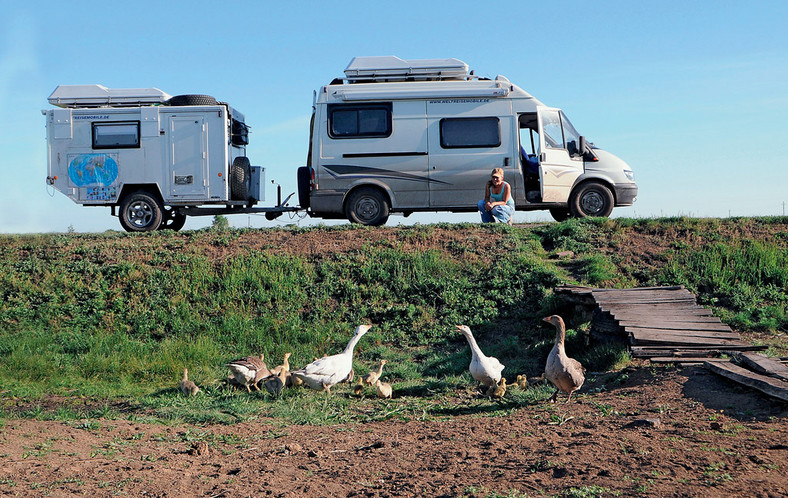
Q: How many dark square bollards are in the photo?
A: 0